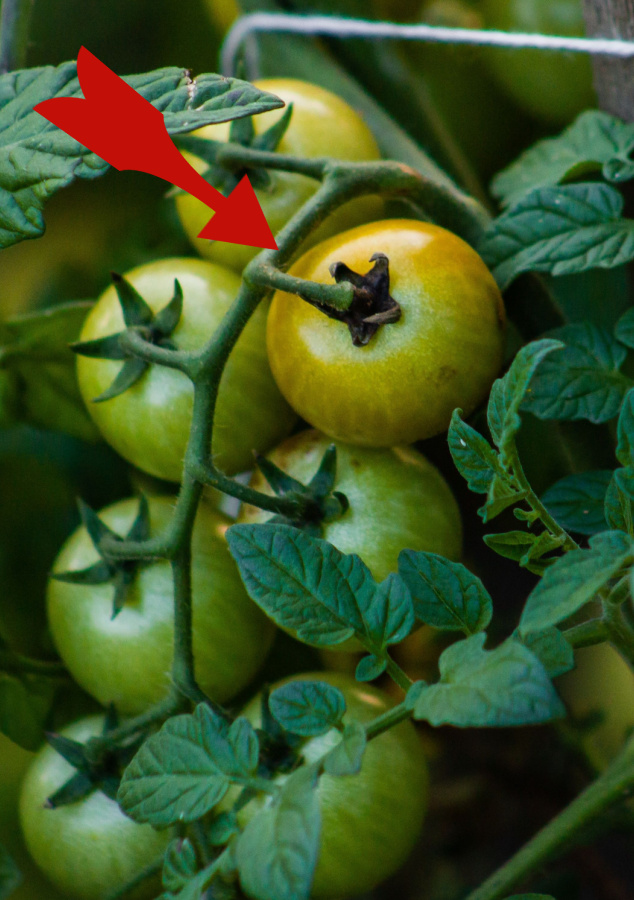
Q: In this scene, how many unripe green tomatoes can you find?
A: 6